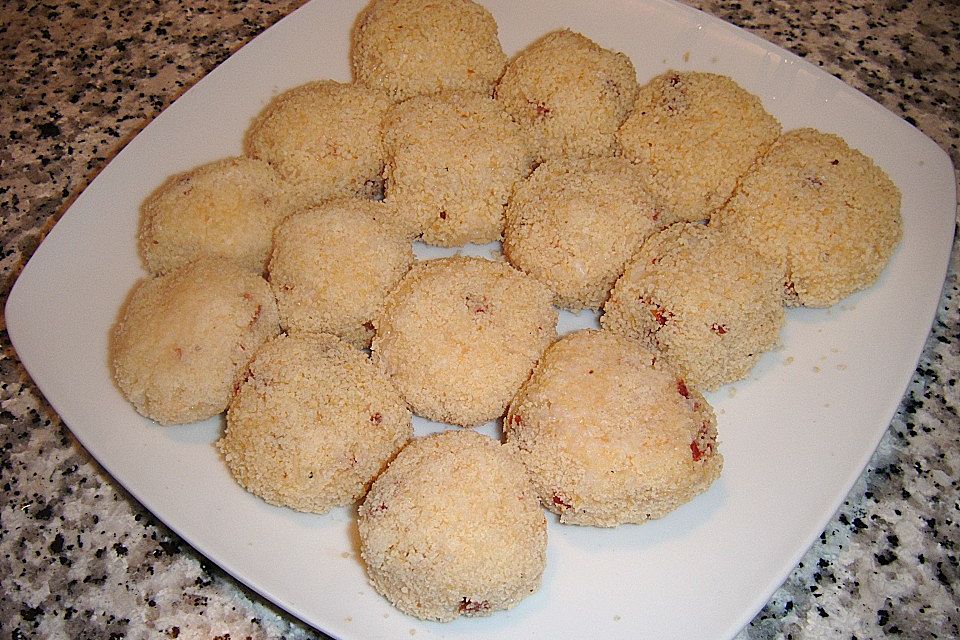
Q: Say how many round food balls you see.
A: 15